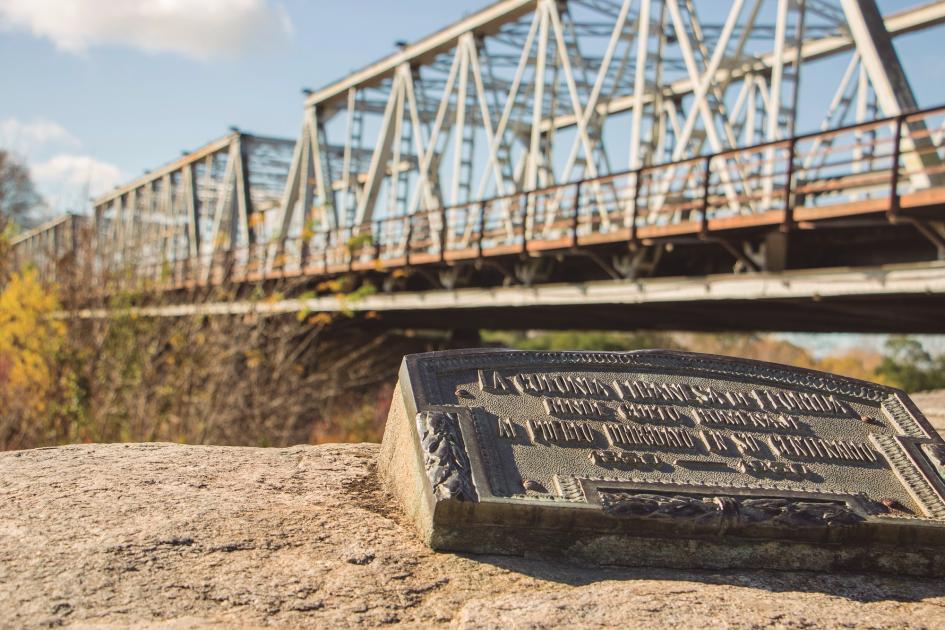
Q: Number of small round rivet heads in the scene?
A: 4